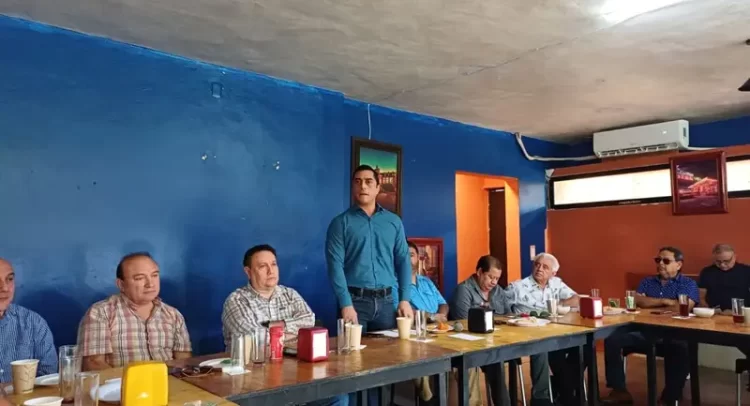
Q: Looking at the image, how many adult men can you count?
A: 9